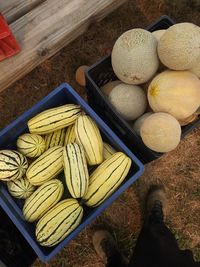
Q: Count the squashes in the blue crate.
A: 13